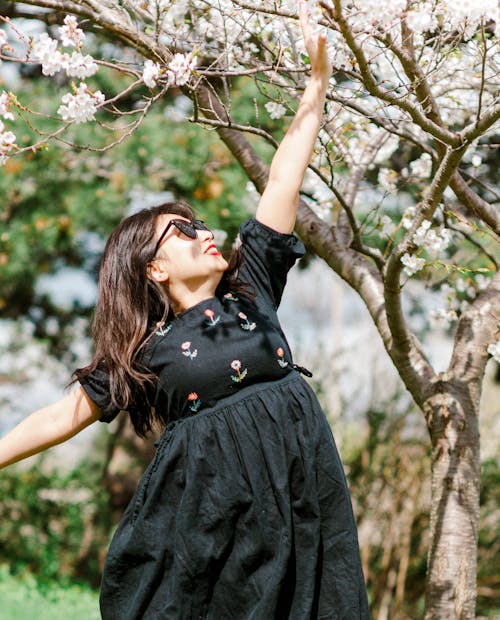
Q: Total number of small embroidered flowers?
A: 8